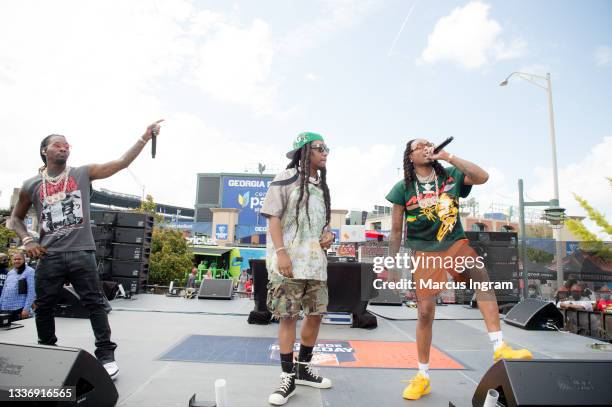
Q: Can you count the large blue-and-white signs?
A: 1